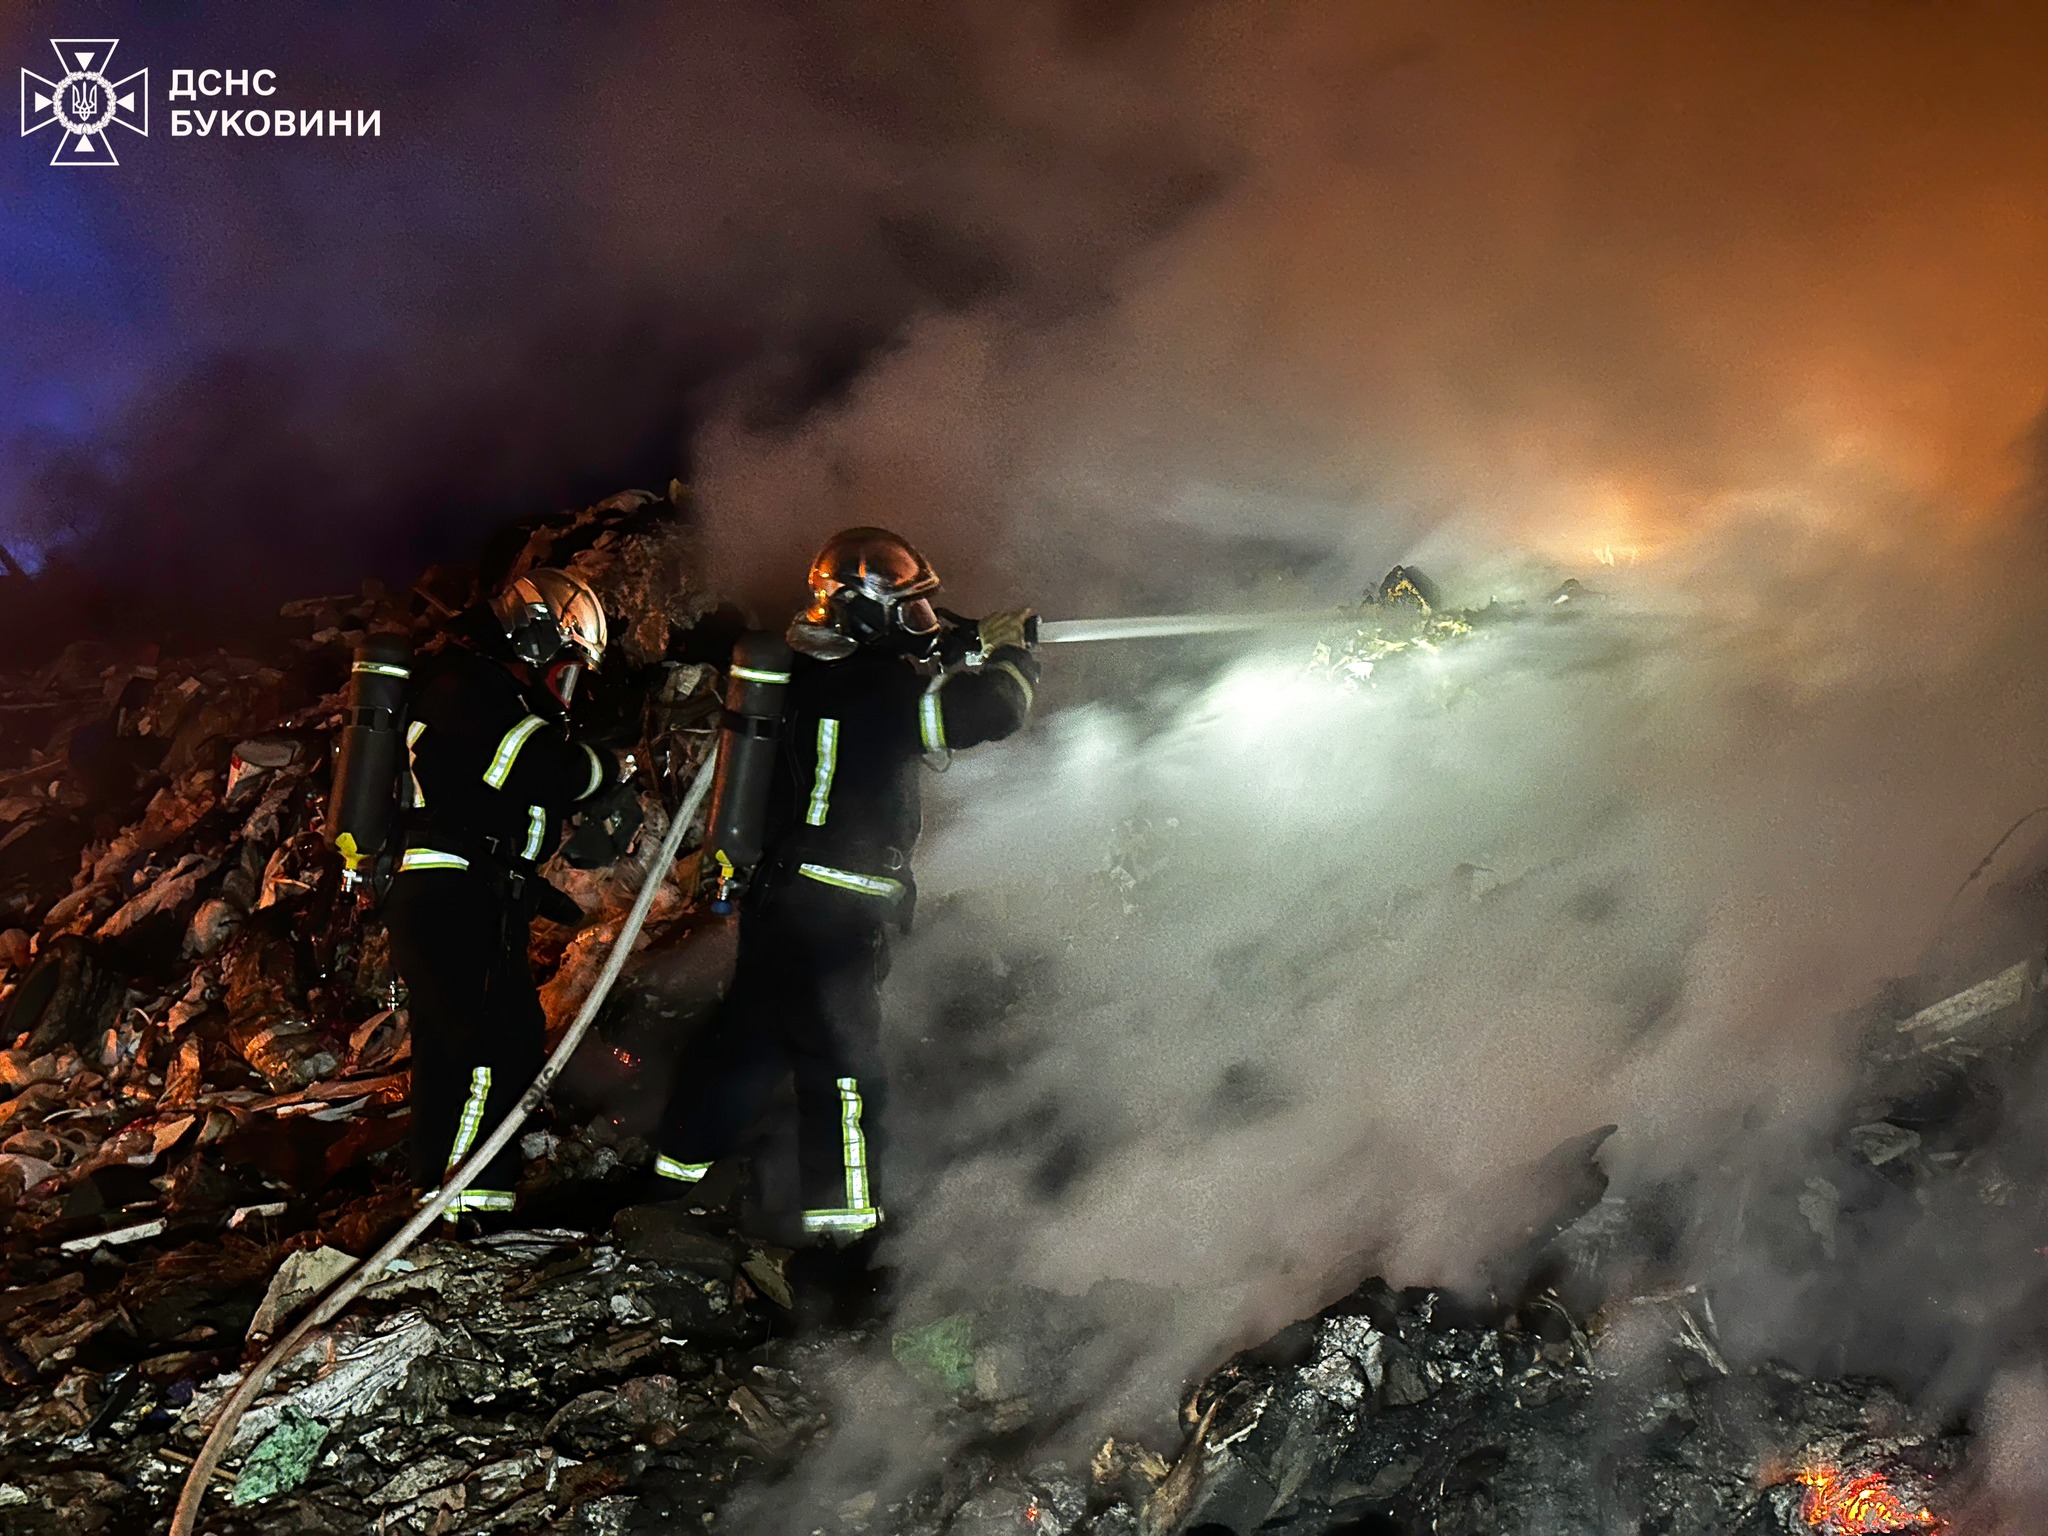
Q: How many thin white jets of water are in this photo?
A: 1